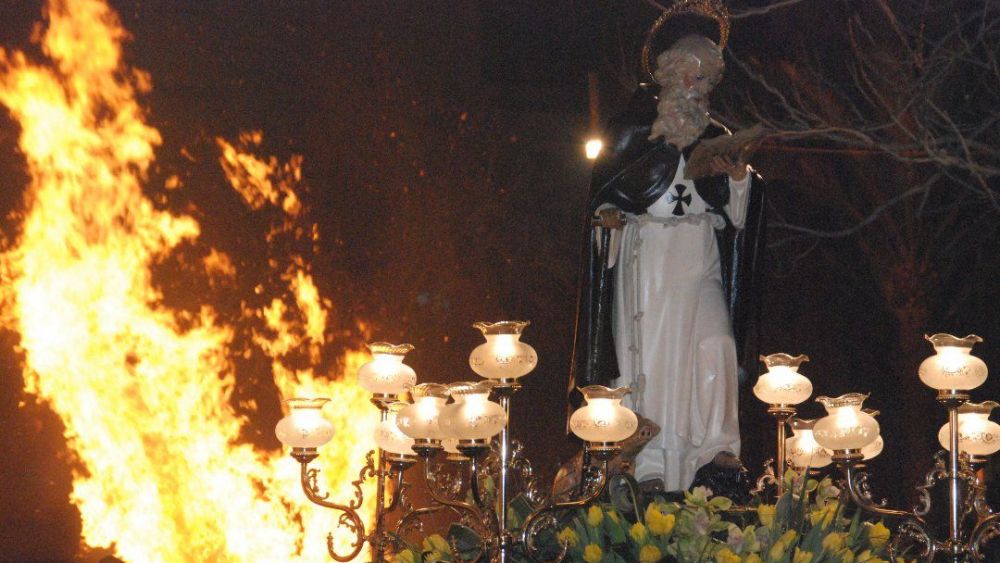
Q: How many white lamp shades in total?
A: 14